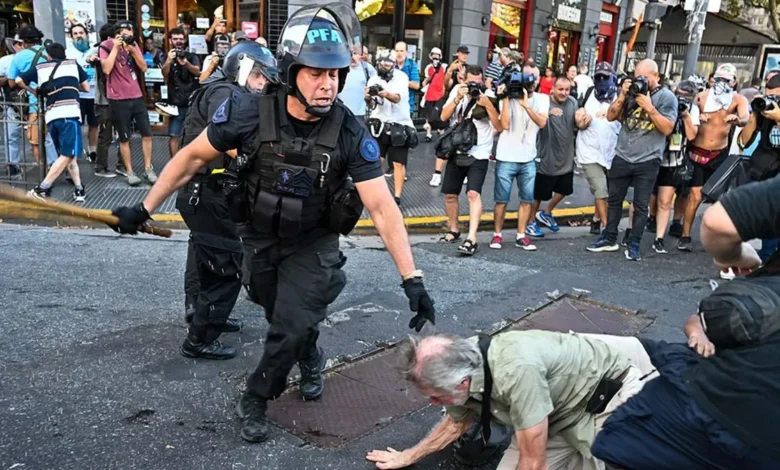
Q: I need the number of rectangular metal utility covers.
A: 2